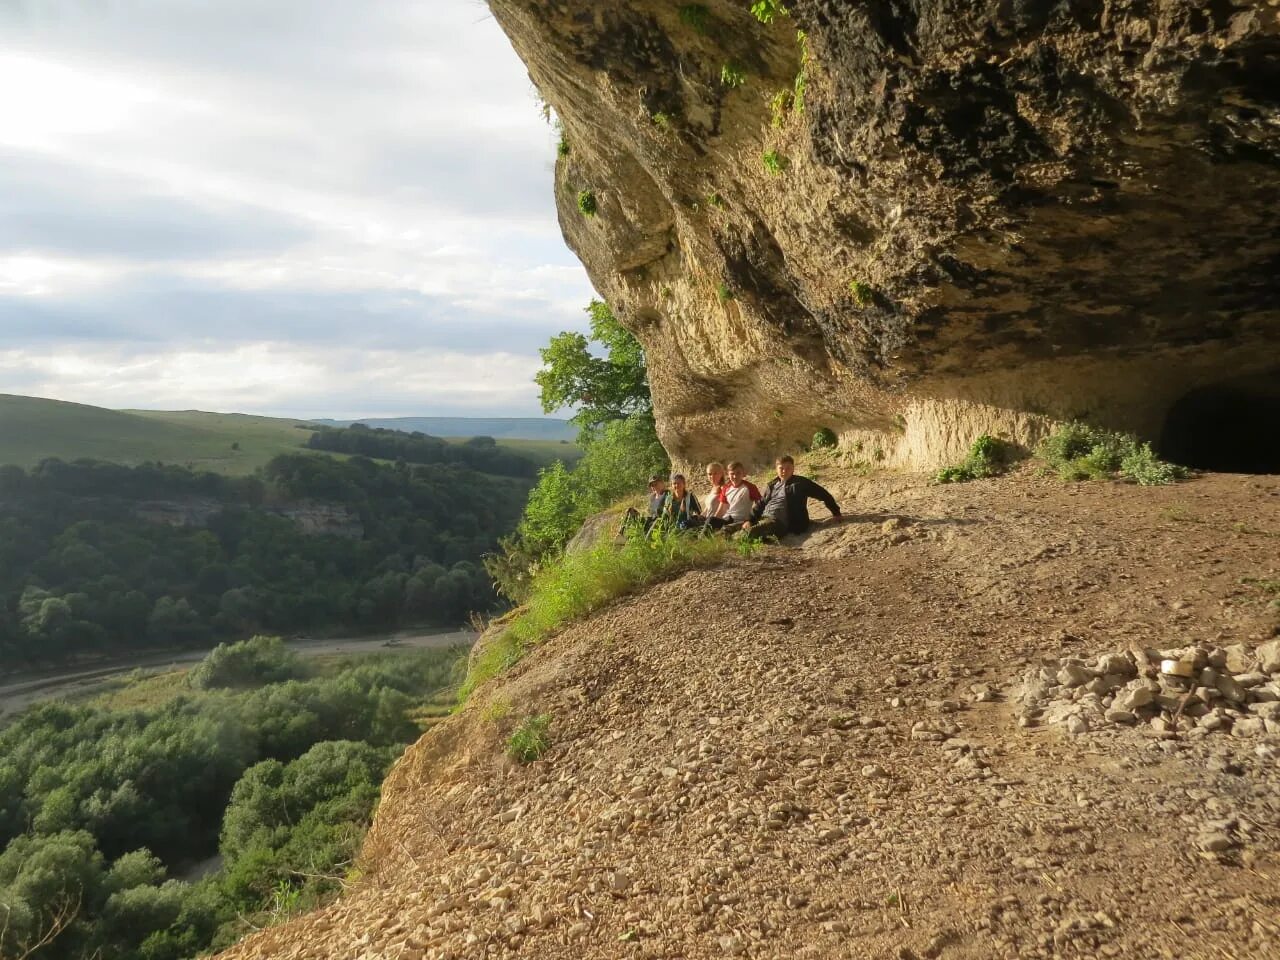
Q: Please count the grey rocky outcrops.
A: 2